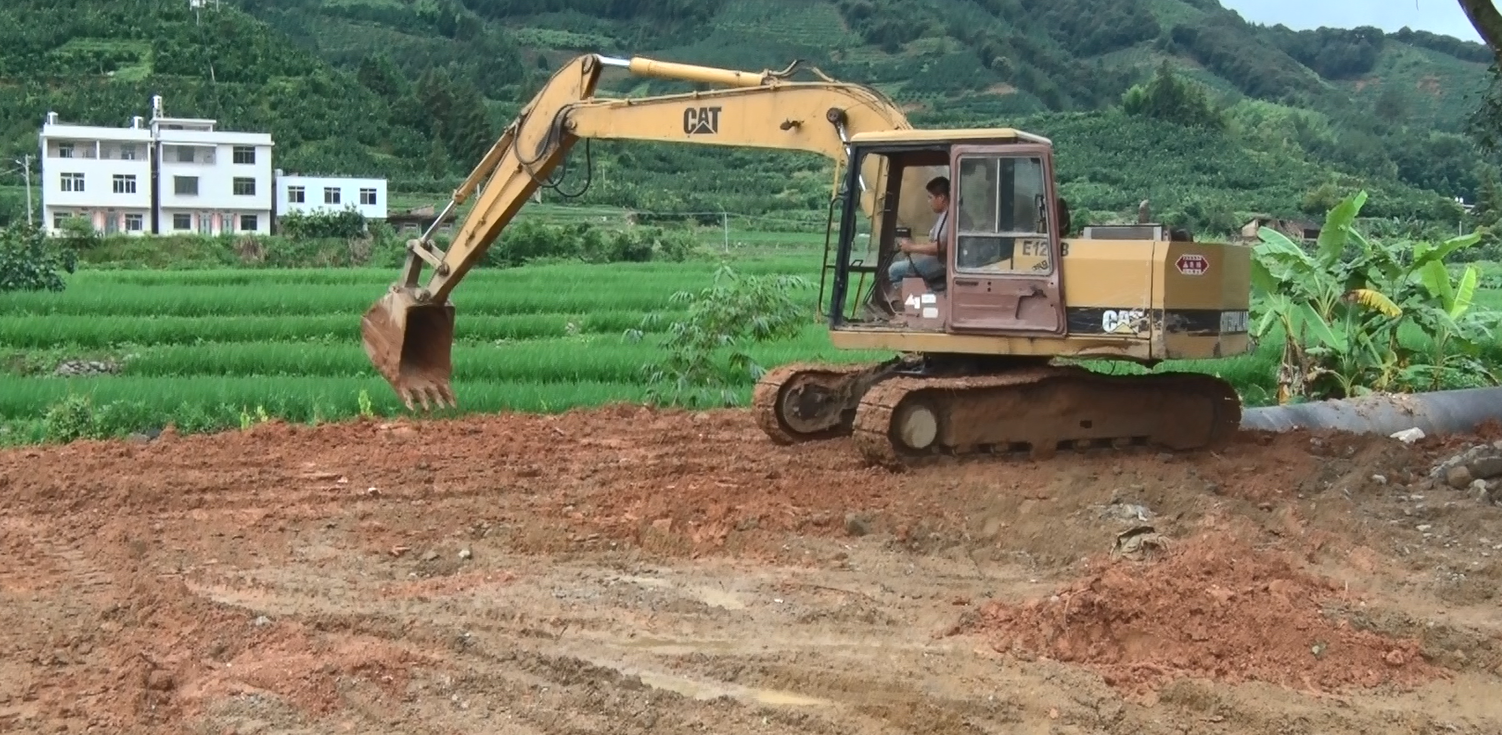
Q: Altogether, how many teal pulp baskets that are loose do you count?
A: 0